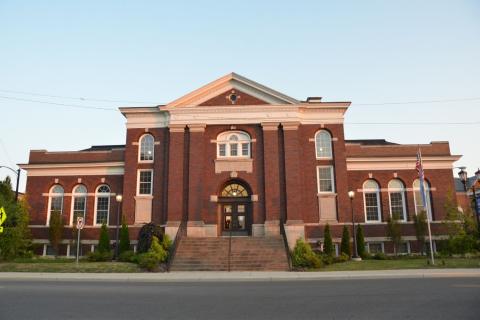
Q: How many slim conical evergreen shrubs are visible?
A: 5